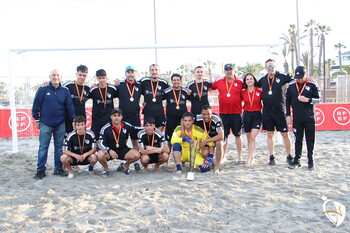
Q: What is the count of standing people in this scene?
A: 11